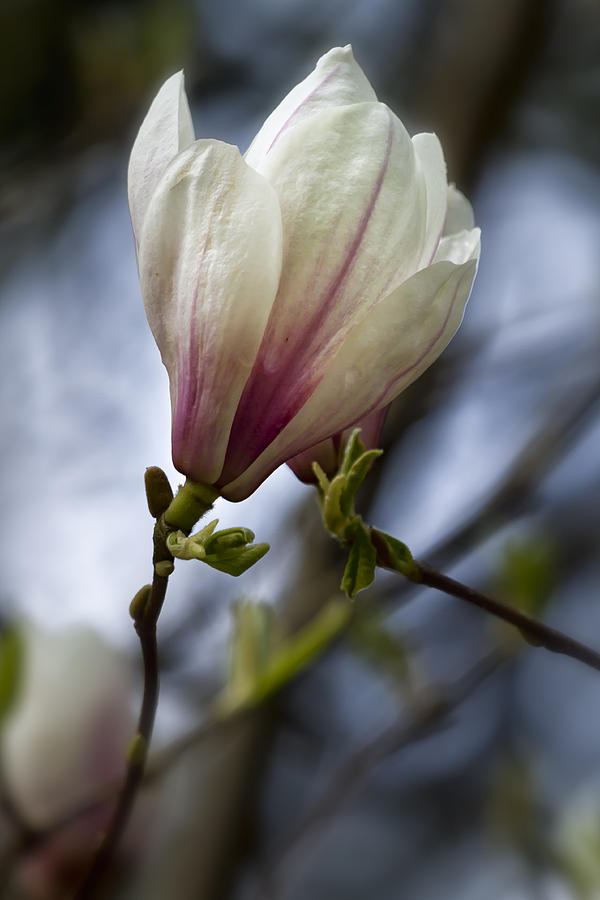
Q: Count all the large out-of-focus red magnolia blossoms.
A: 0